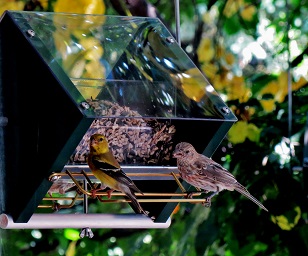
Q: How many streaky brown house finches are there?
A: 1